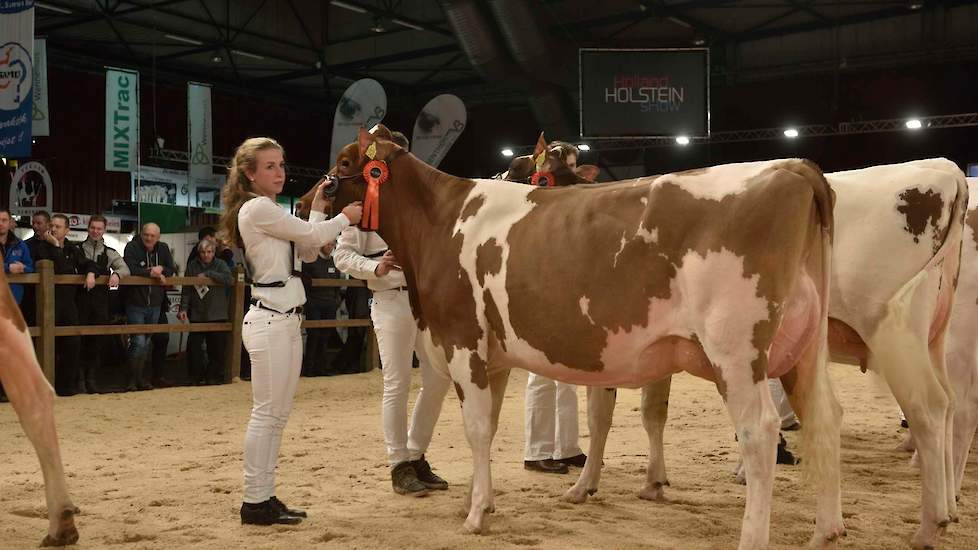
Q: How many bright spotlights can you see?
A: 5